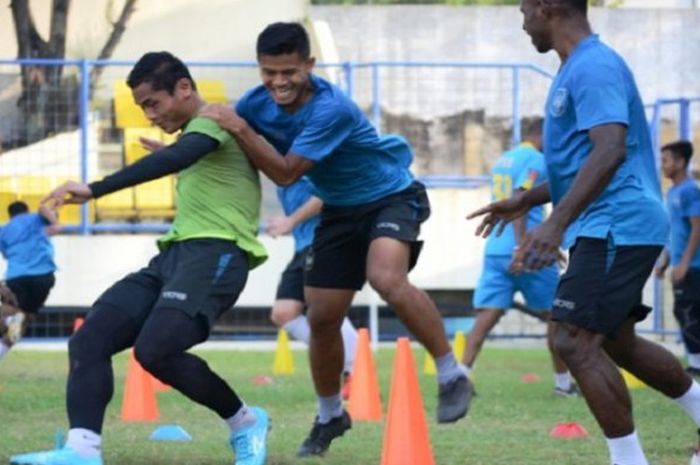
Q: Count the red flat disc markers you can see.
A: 3